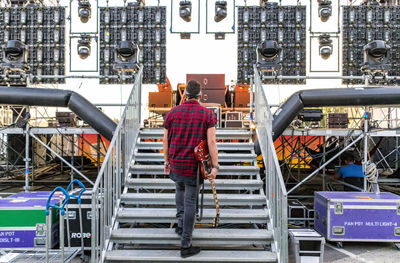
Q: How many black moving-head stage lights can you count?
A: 10